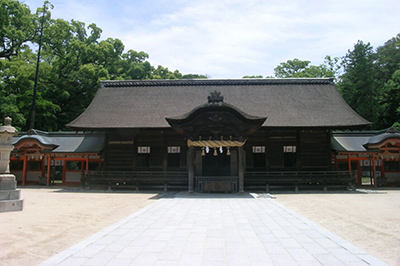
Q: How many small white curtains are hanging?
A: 4